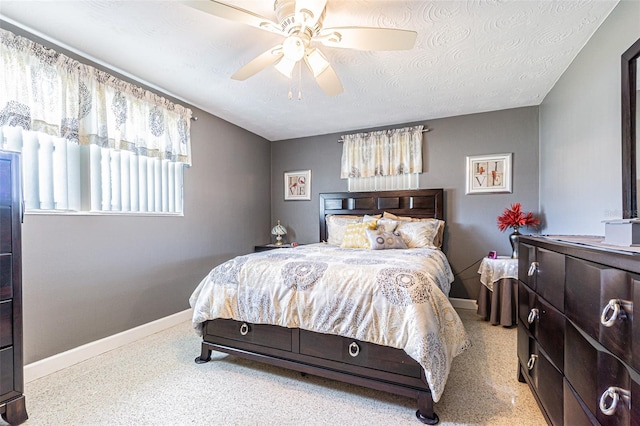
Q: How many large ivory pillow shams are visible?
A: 2